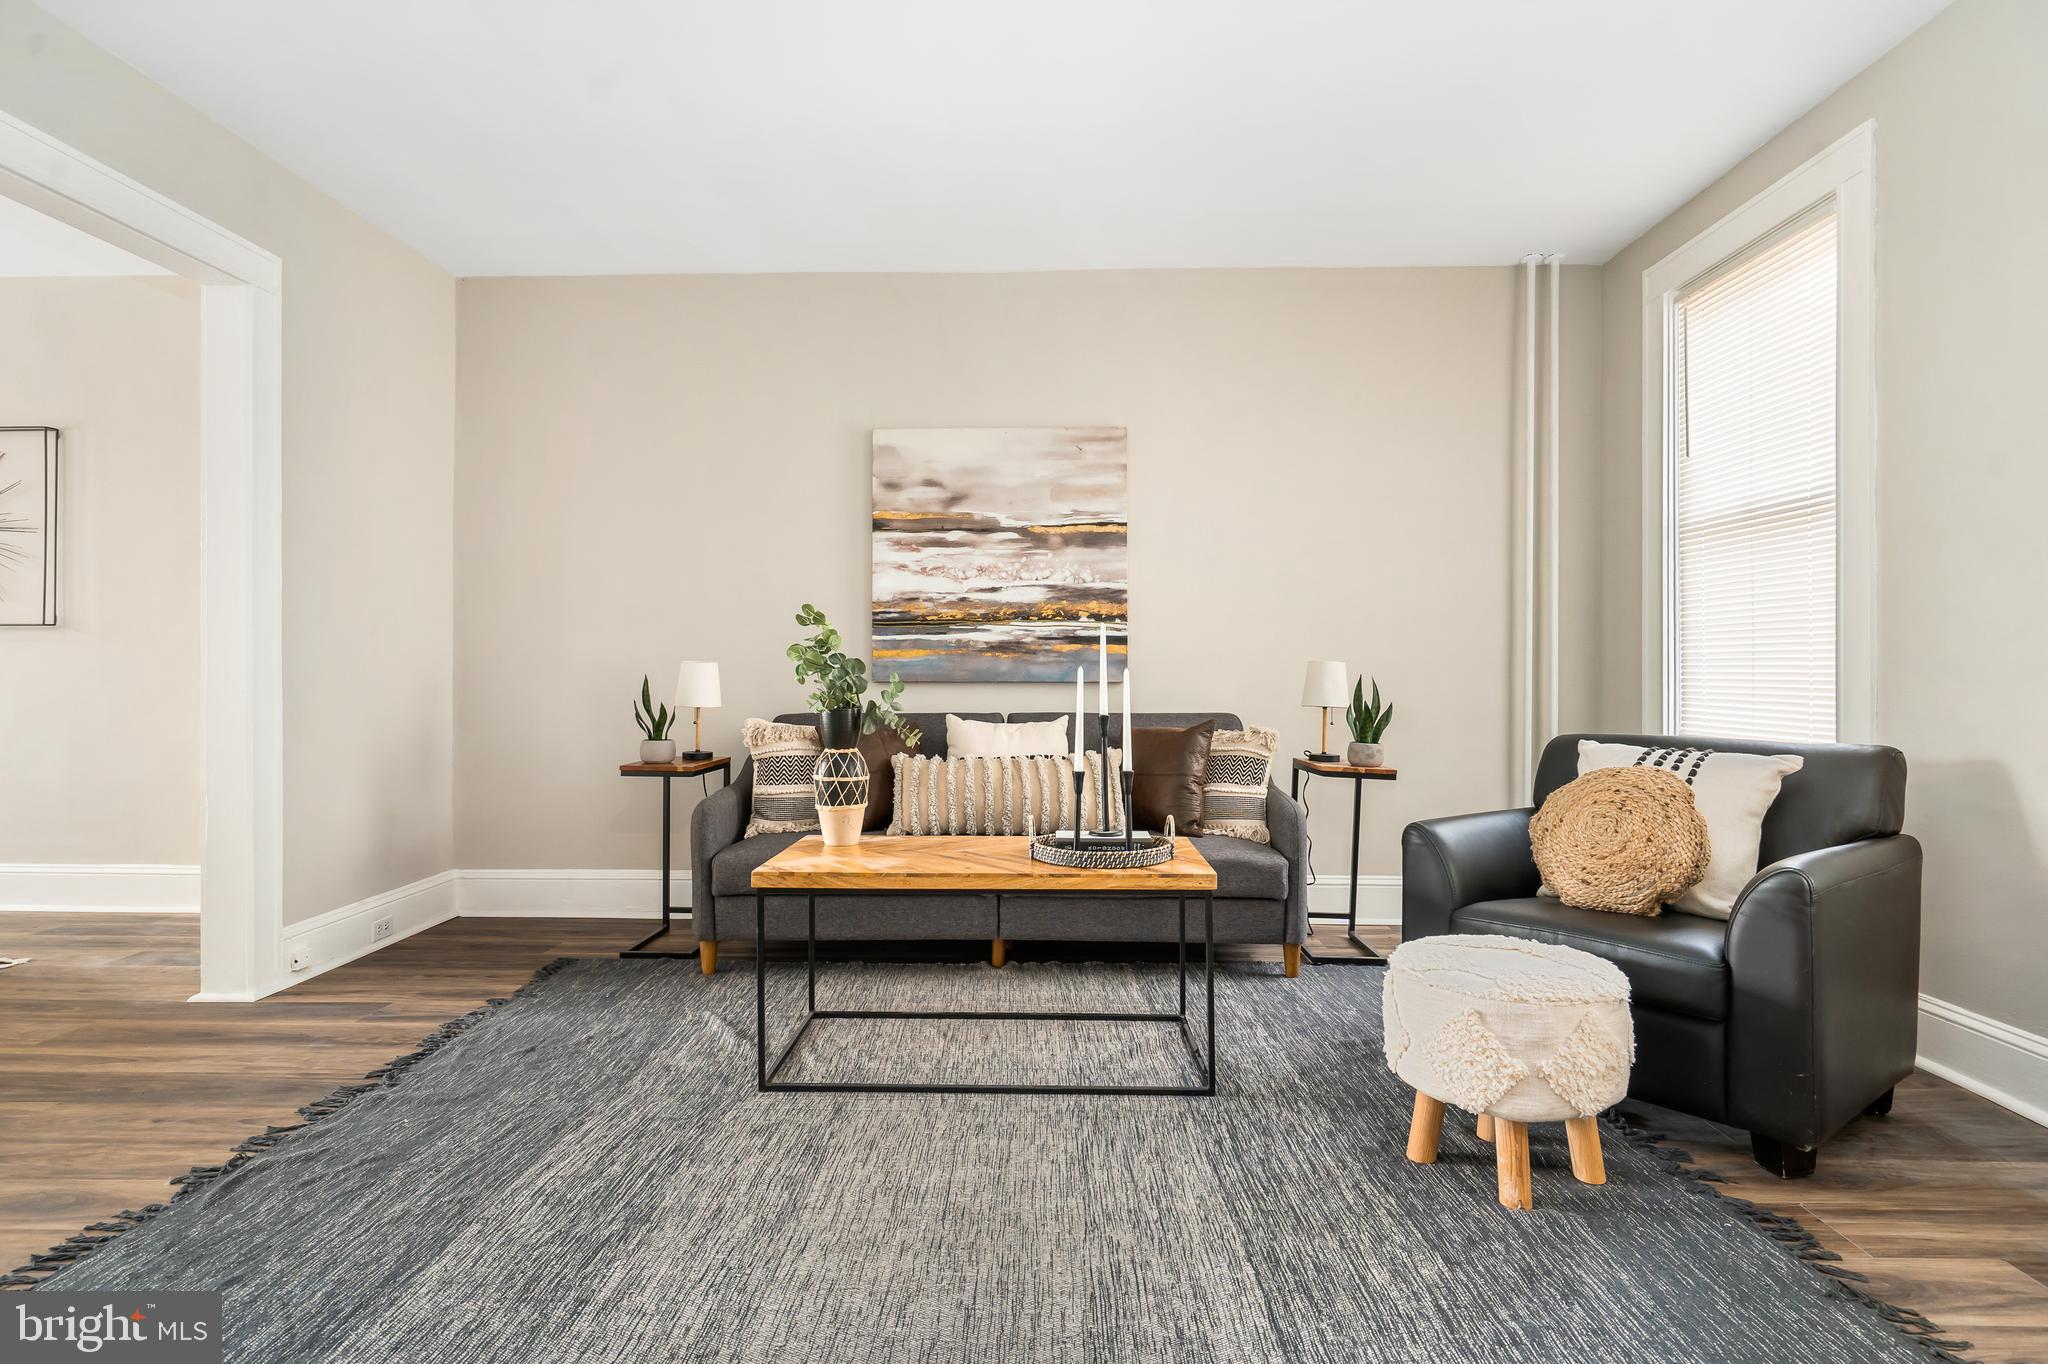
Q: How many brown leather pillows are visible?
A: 2